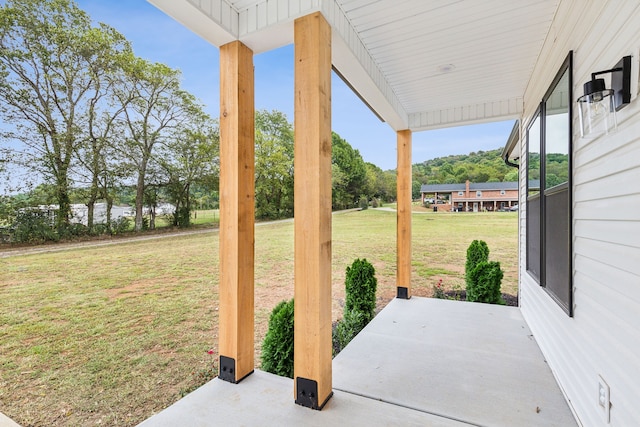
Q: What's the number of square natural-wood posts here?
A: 3